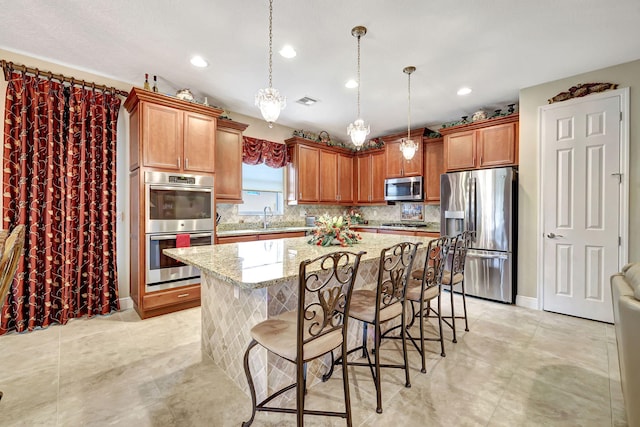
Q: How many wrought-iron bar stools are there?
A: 4